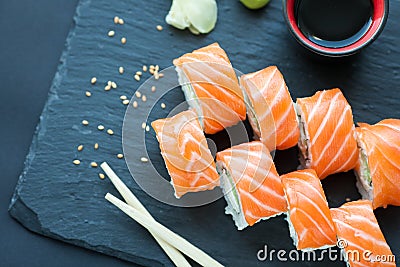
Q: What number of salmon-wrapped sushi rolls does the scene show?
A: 8